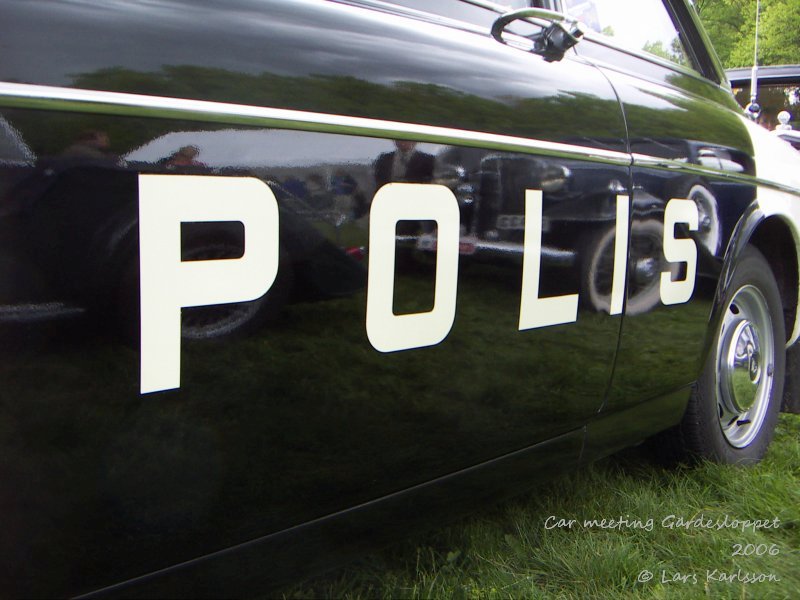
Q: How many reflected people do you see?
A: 3